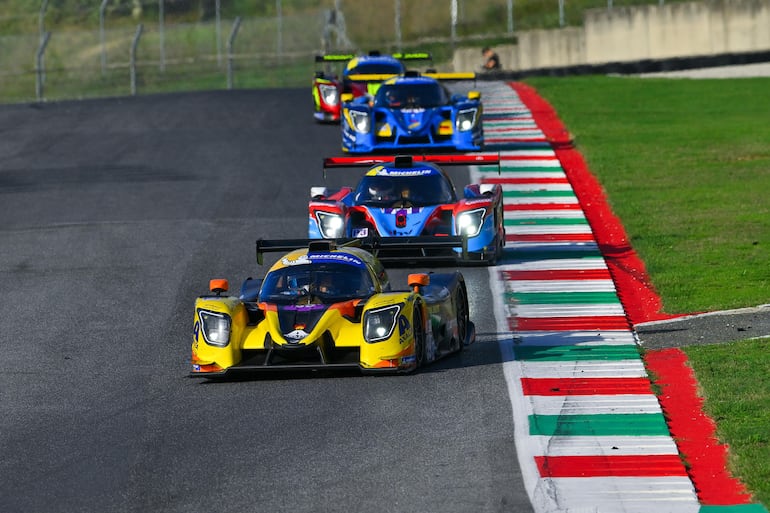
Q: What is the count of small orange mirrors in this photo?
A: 2